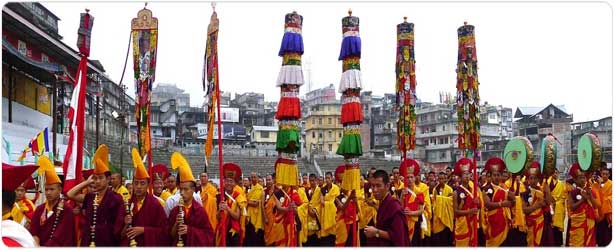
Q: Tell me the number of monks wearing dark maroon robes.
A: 5